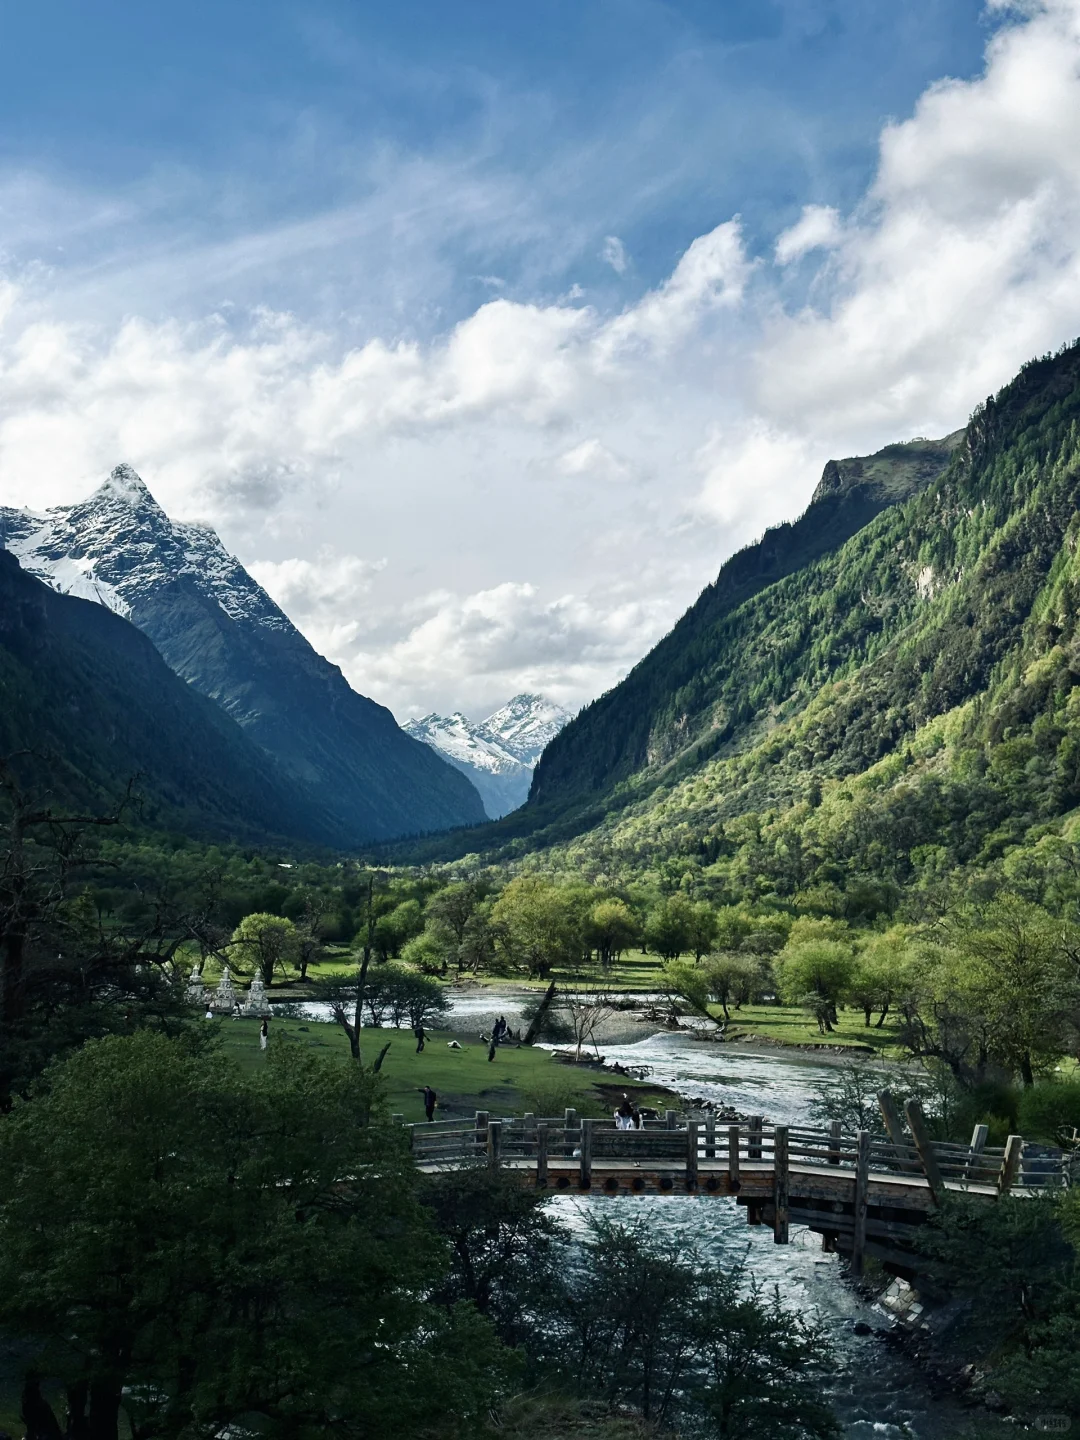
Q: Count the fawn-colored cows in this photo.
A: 0